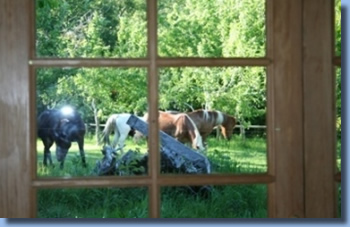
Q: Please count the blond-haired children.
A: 0